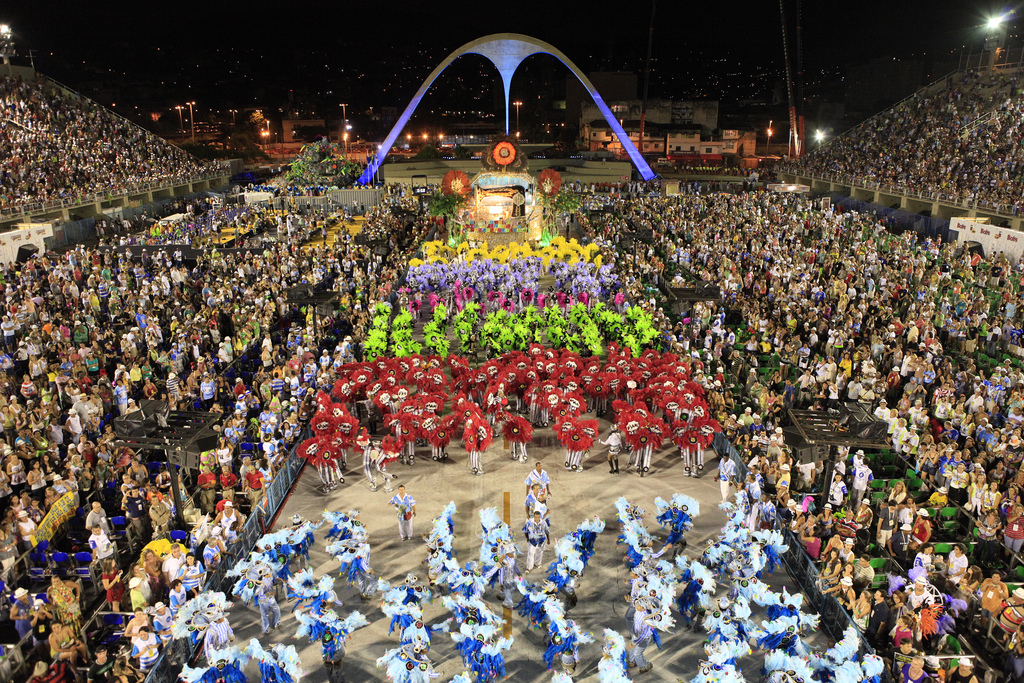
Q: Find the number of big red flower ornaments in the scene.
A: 3